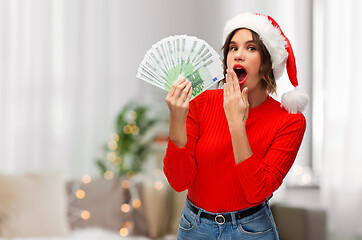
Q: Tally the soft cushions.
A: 2